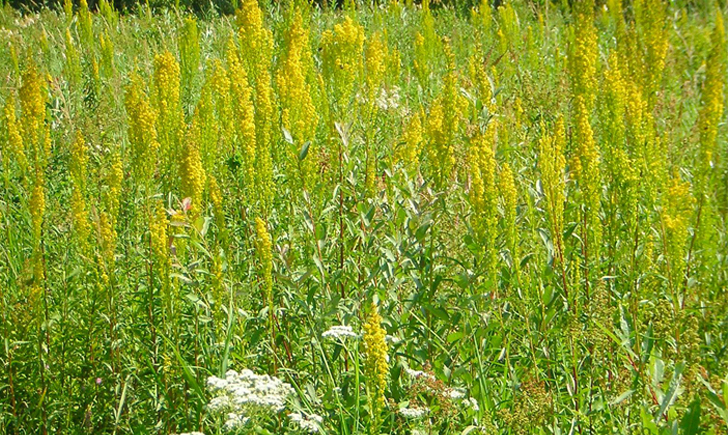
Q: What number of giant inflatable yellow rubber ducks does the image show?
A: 0